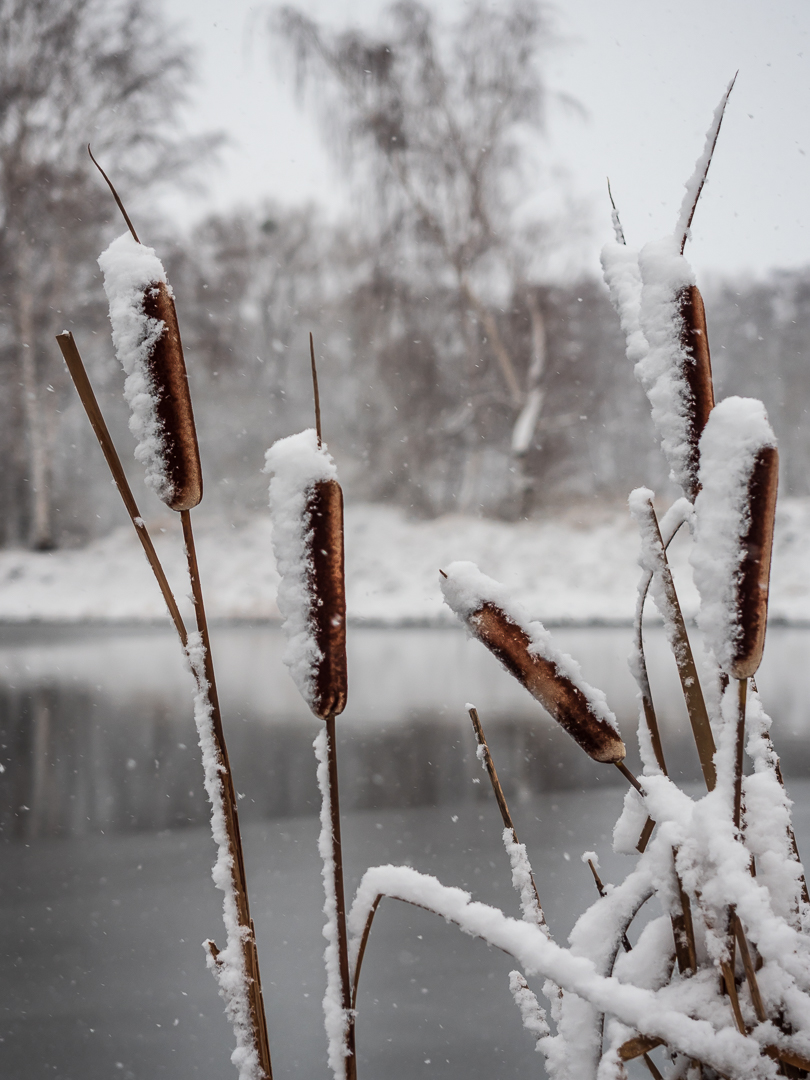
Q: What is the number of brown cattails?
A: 5